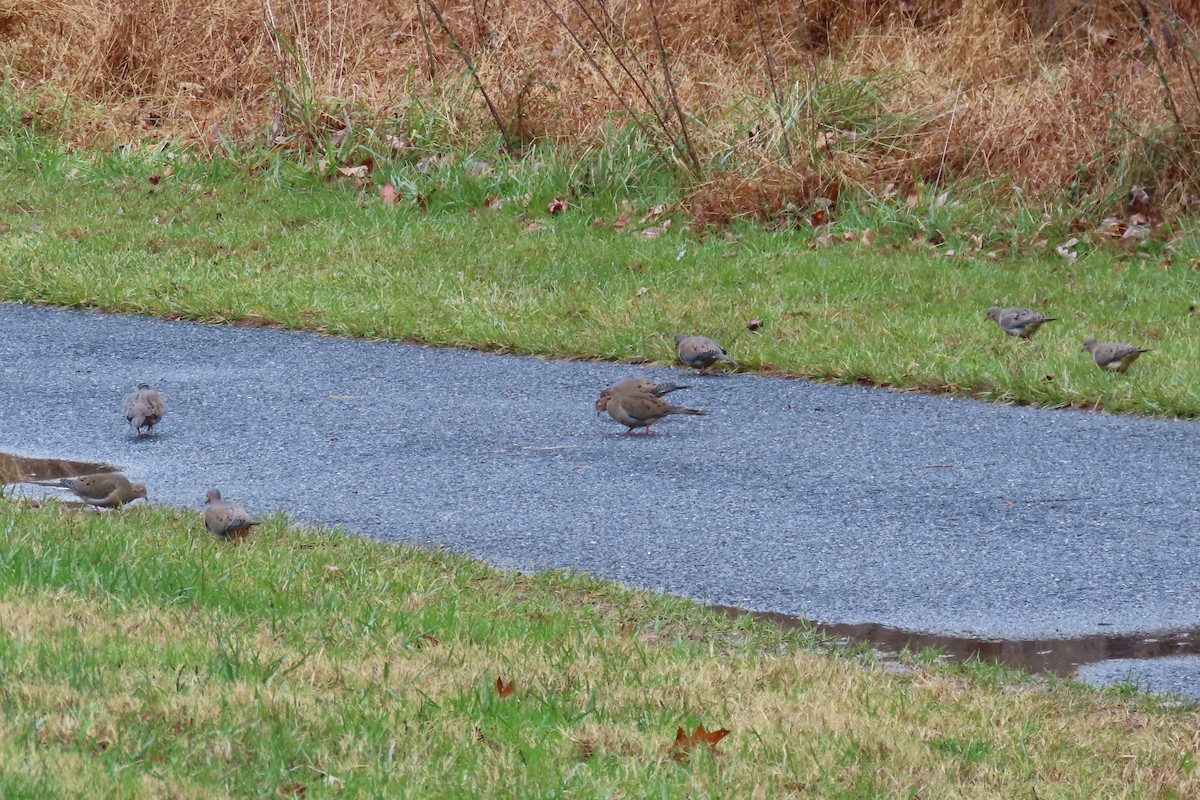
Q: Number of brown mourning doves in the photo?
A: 8